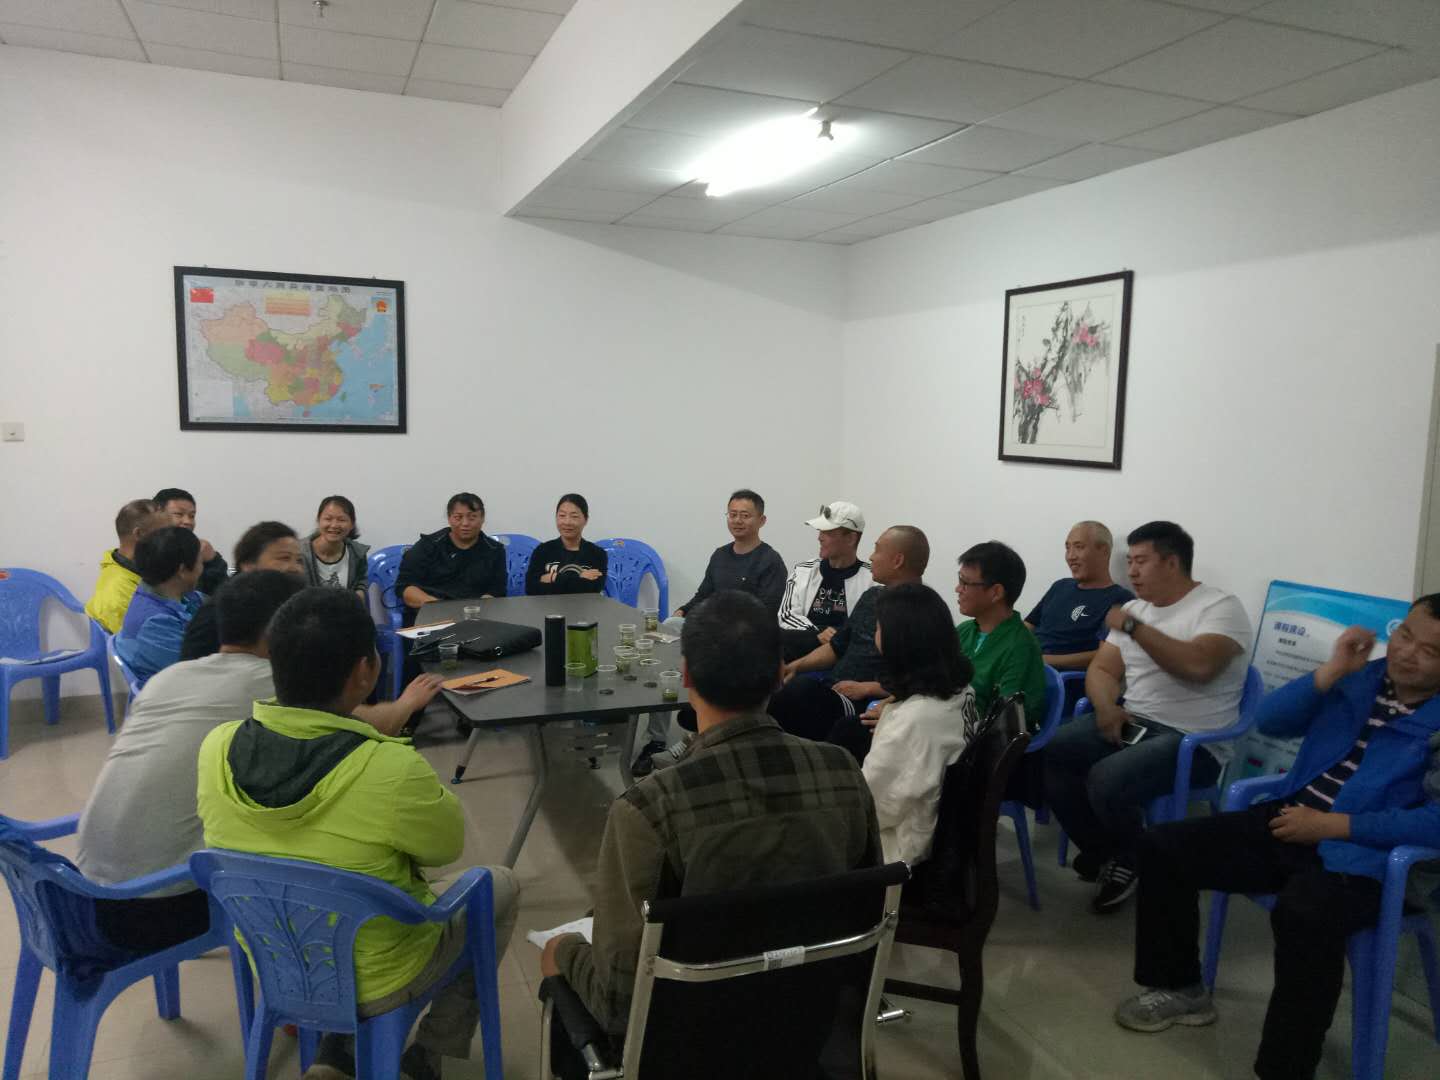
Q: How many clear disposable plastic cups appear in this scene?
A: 11